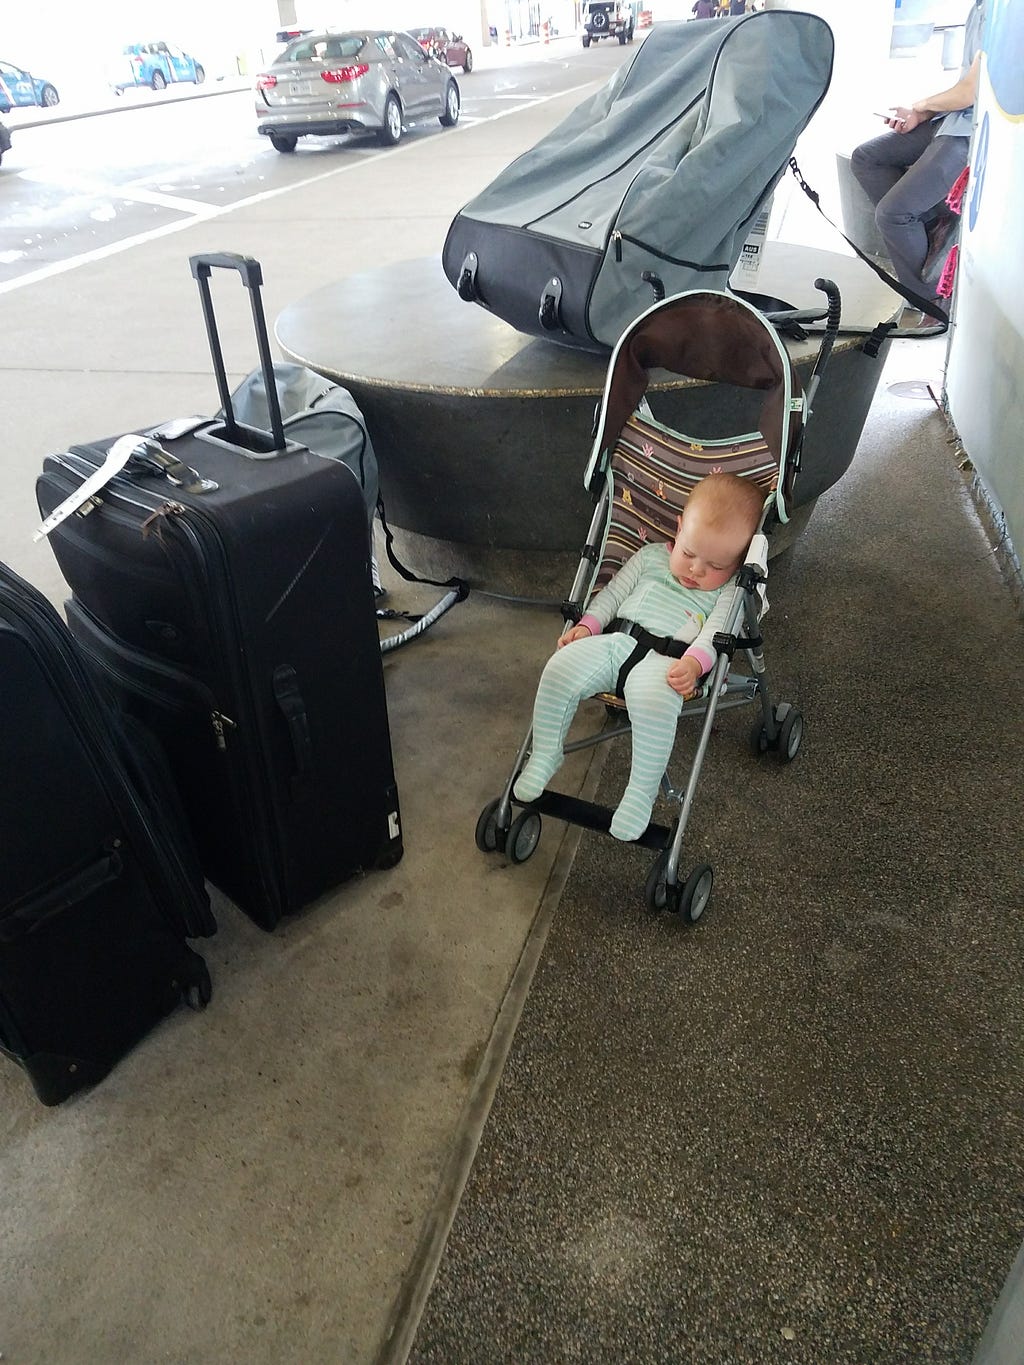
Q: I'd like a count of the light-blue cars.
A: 2